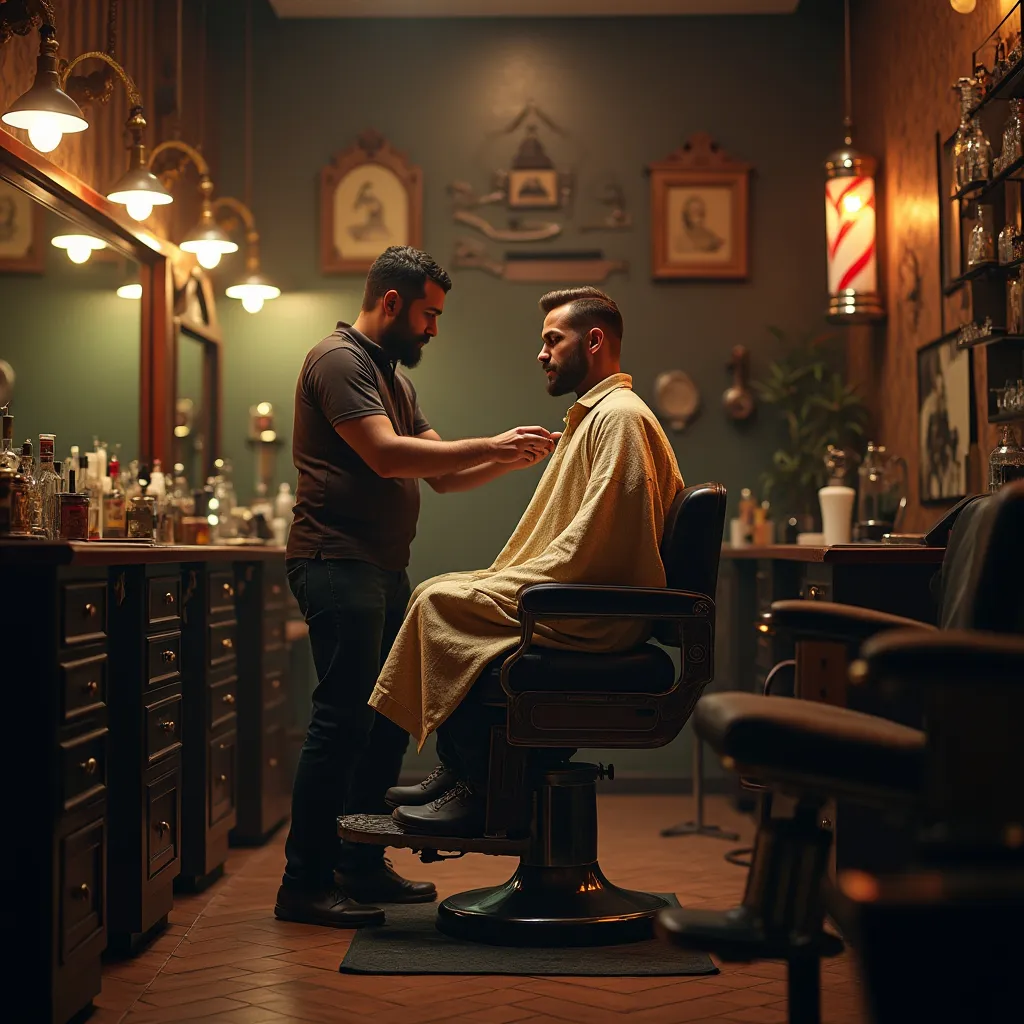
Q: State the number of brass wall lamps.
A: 4